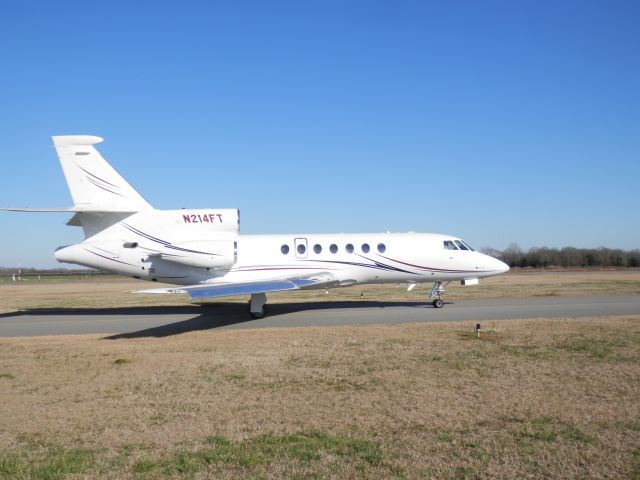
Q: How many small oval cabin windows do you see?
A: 7